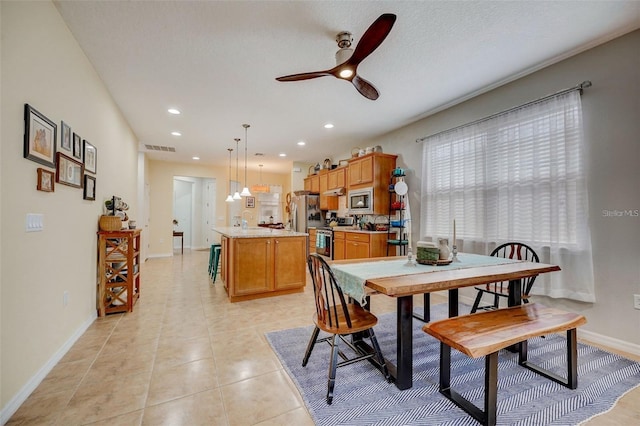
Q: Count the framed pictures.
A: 8